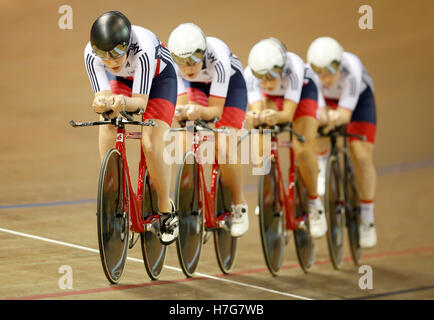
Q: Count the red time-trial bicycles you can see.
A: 3